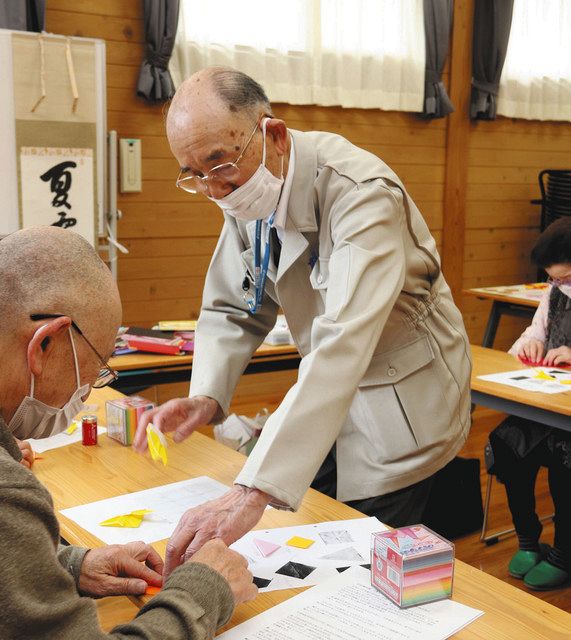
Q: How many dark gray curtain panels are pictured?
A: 4